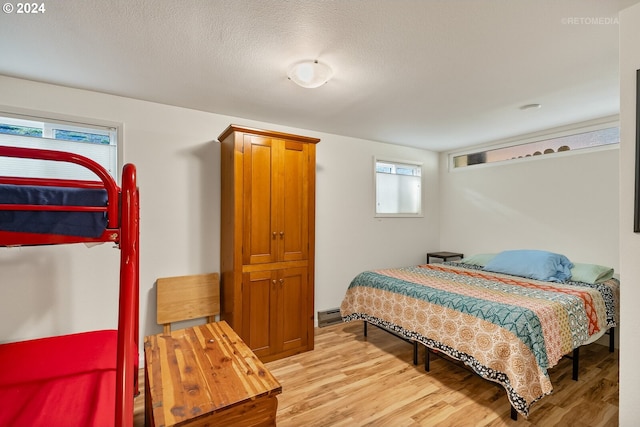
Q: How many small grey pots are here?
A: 0